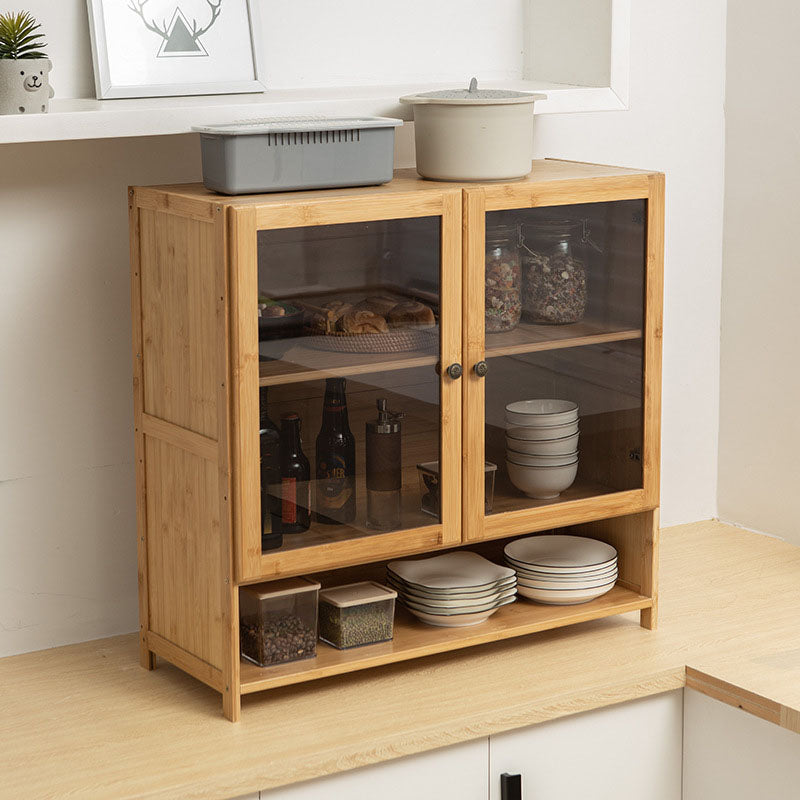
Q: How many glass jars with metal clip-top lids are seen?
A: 2